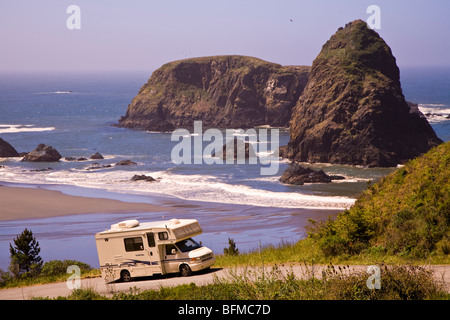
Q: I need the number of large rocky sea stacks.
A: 2